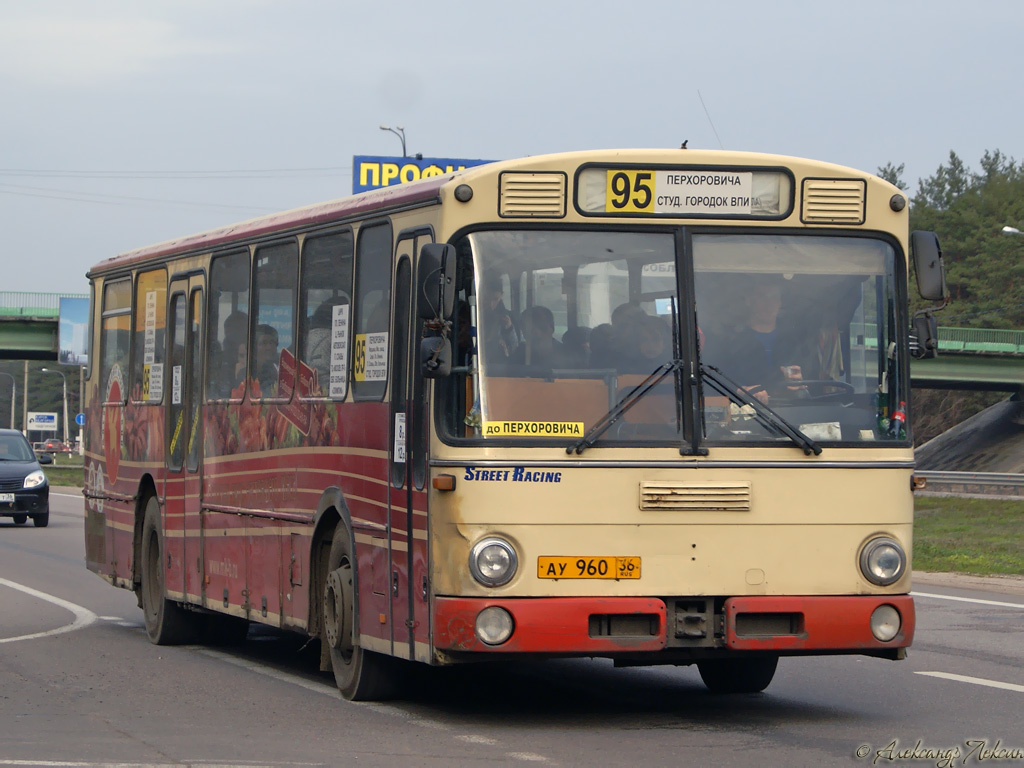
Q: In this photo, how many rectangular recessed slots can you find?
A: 2